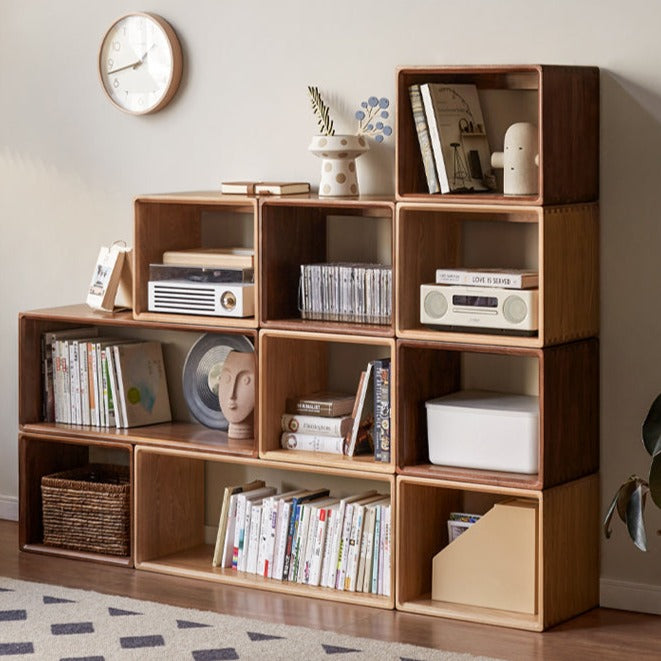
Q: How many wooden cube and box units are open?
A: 10